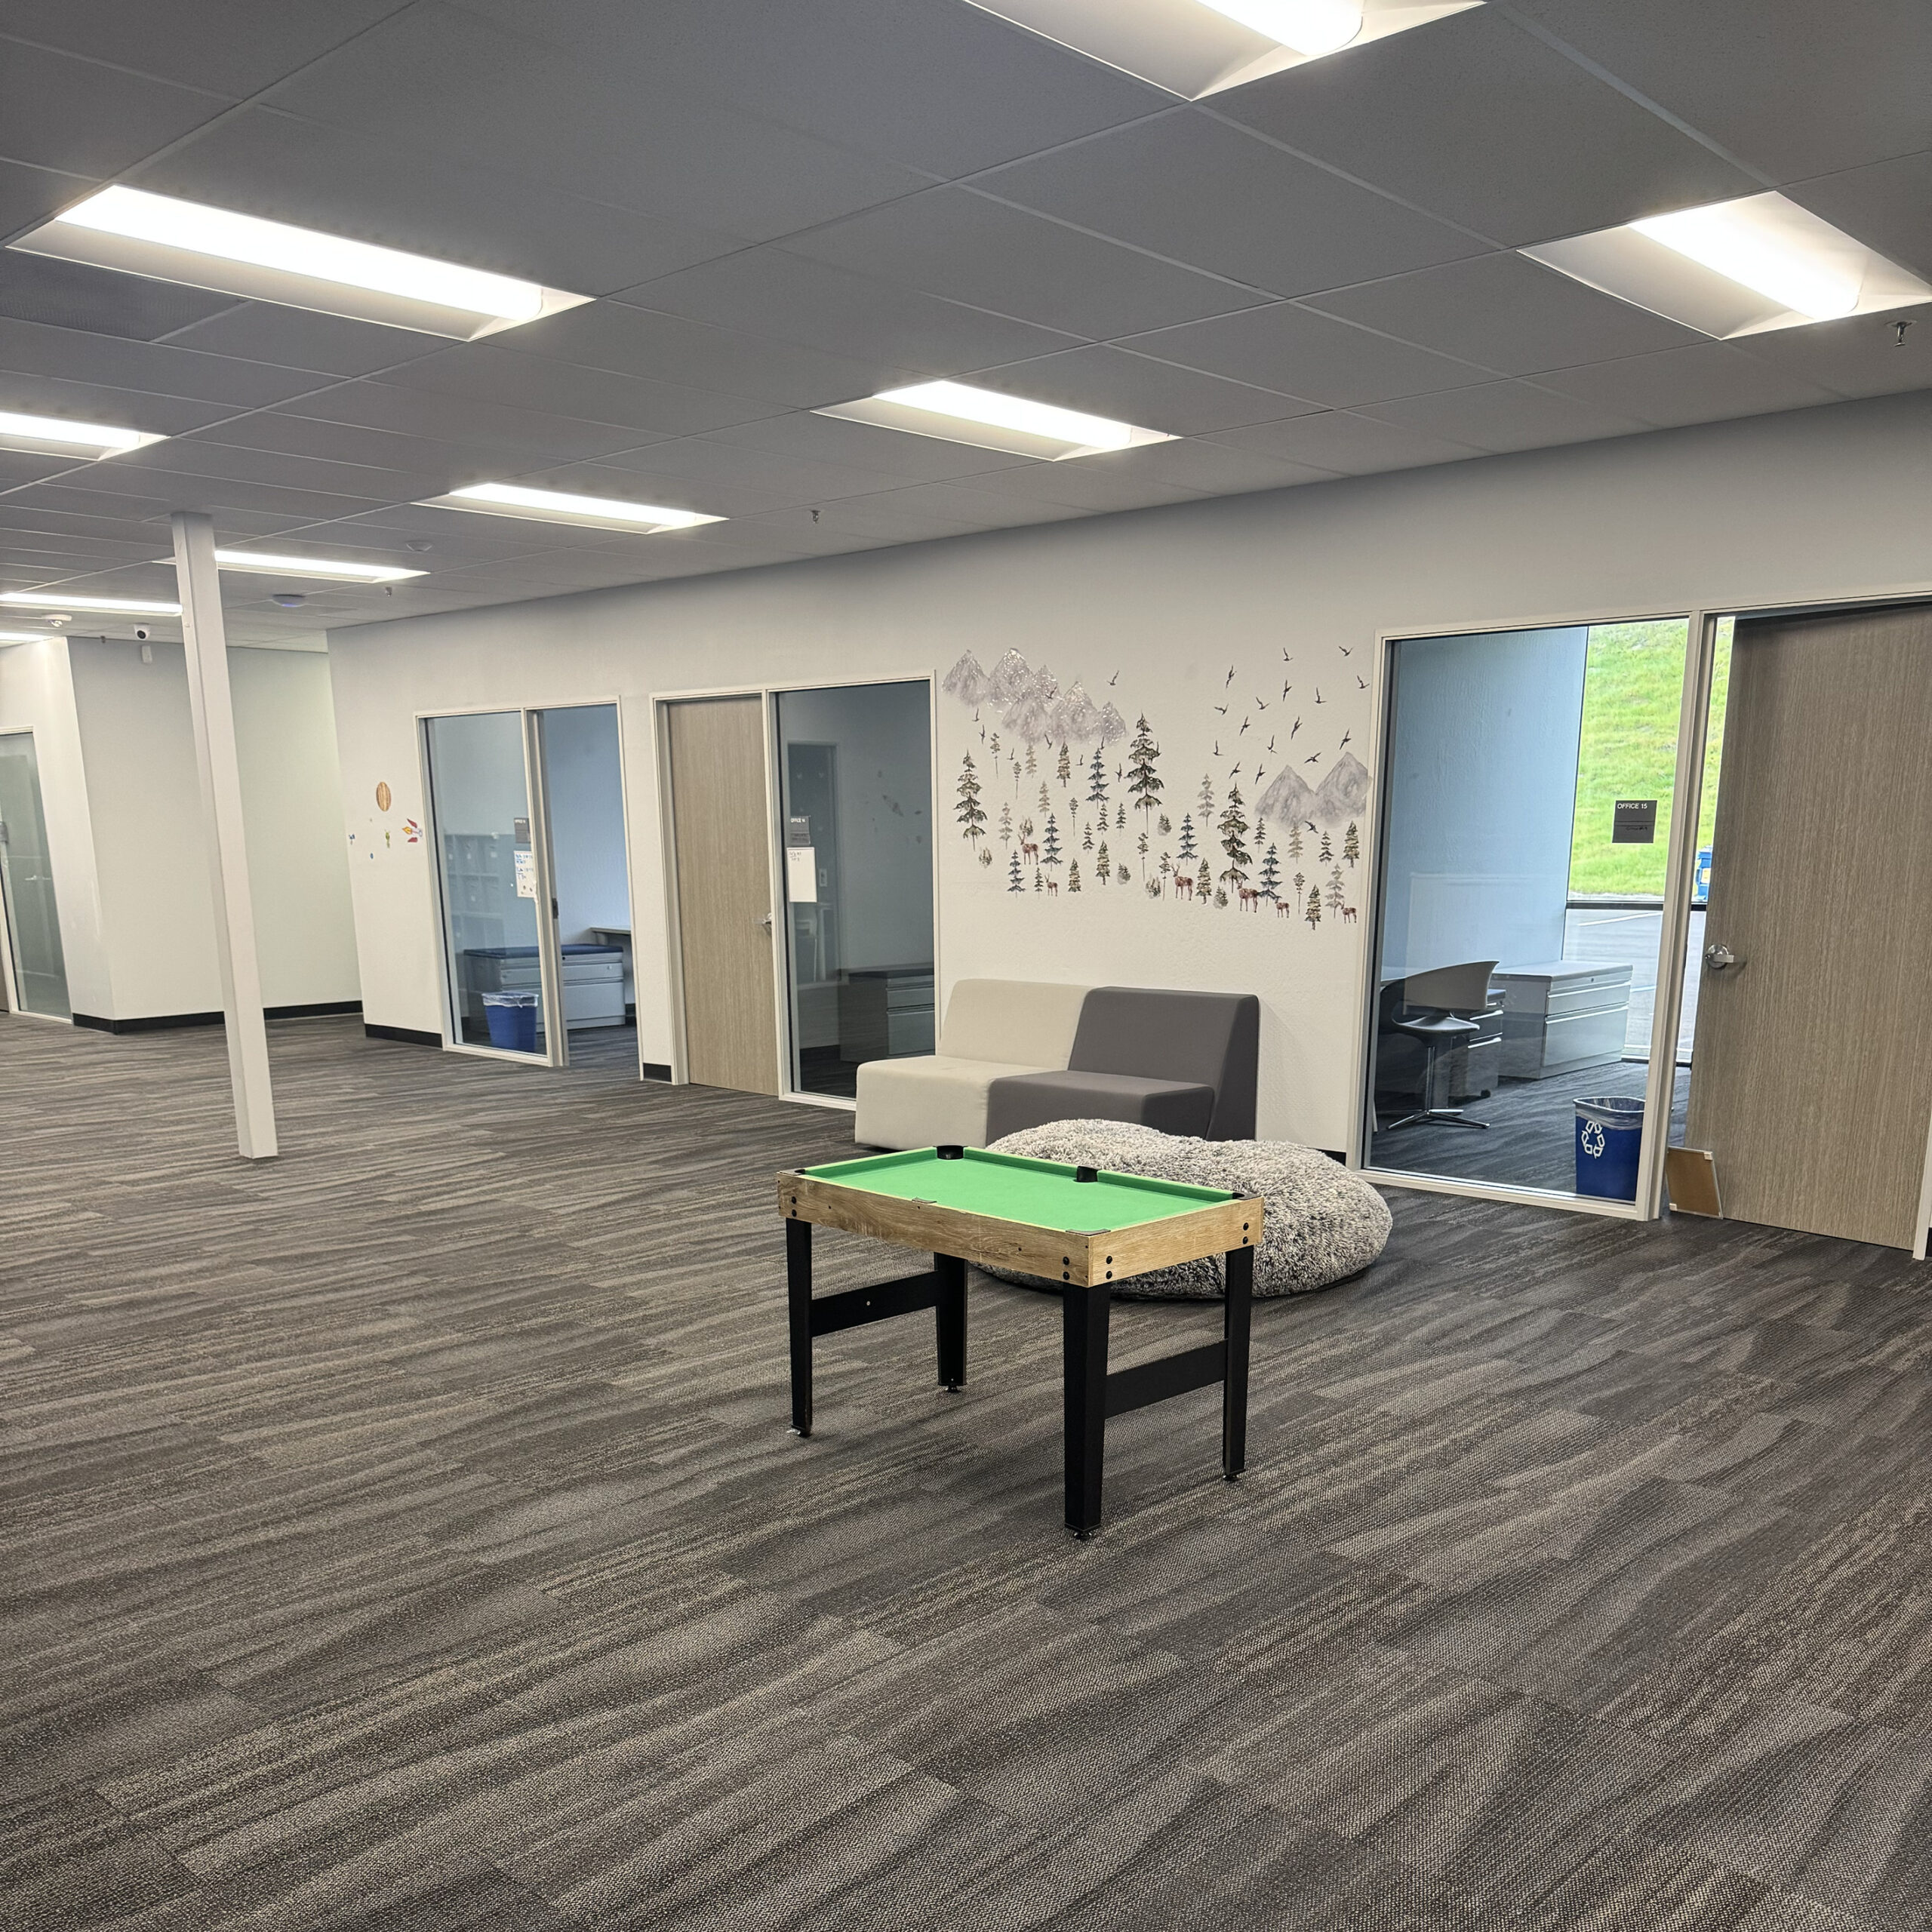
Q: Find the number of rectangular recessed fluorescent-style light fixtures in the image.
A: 9